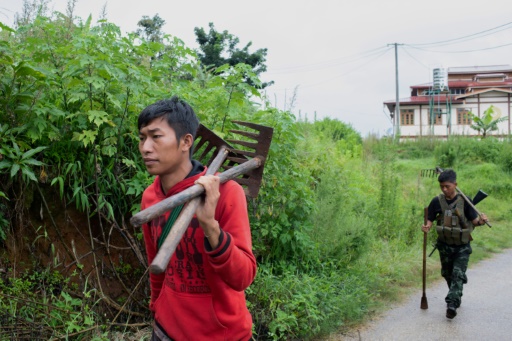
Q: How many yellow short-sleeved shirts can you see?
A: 0